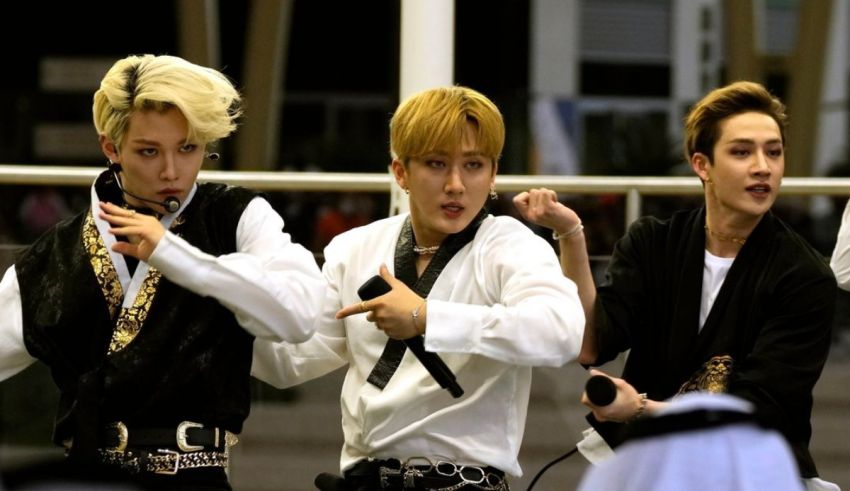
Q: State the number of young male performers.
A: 3